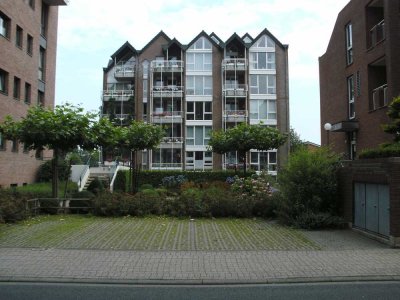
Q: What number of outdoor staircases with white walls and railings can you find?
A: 1